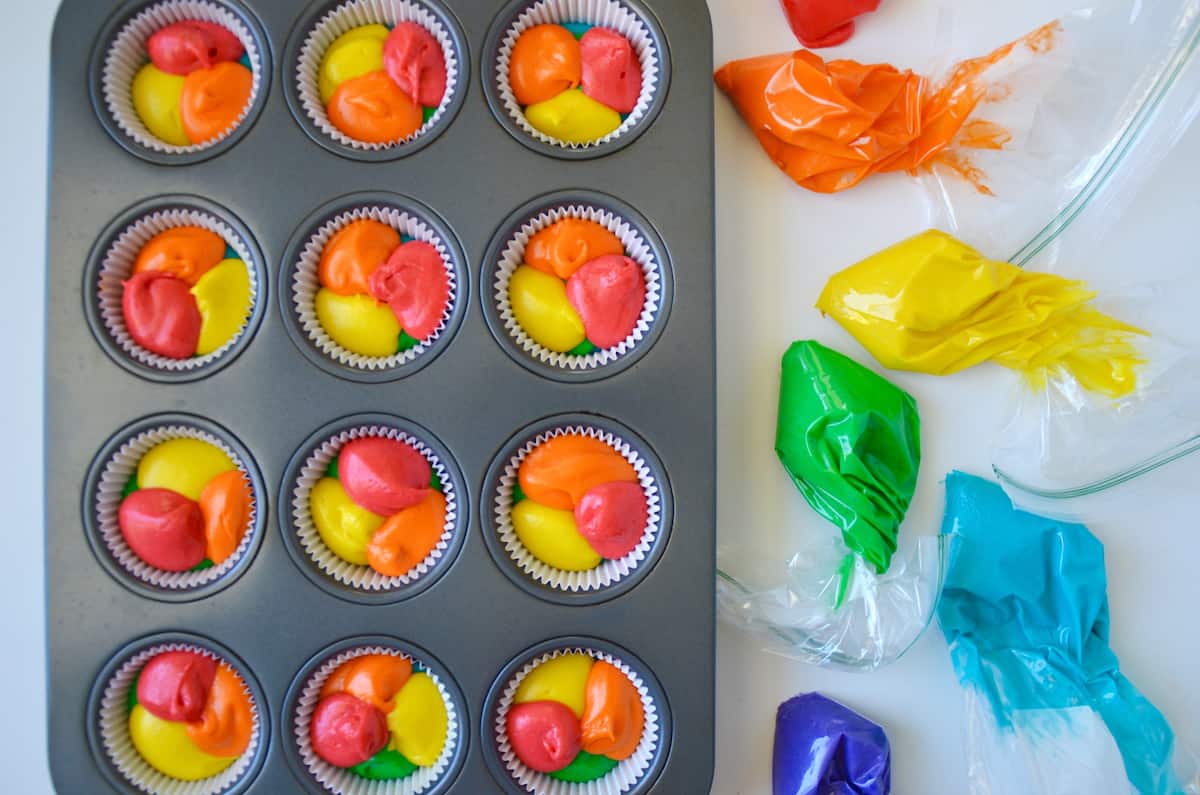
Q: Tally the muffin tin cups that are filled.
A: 12